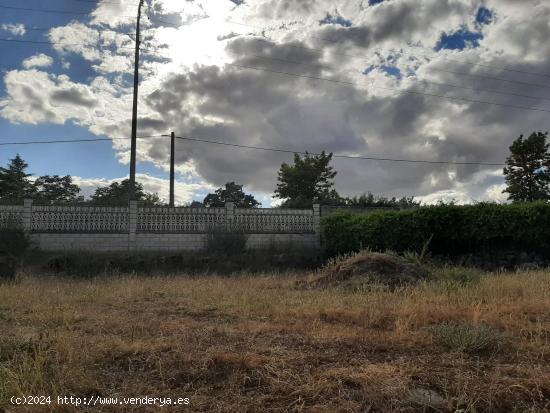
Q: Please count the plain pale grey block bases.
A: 3